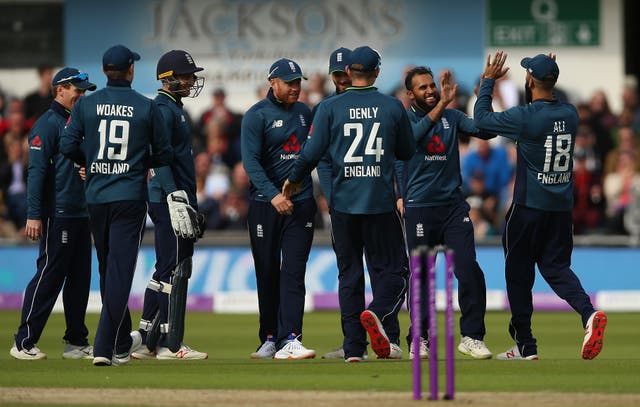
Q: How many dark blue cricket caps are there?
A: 6